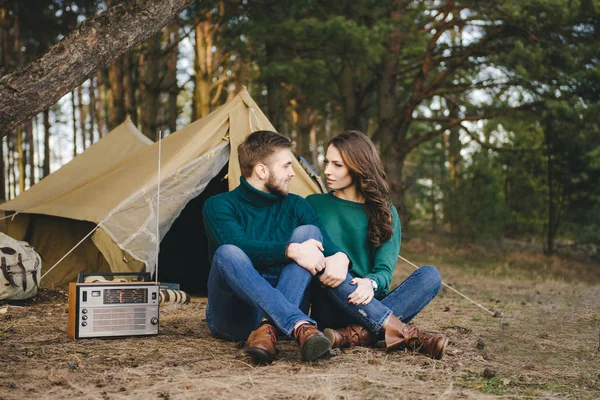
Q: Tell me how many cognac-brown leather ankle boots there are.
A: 4